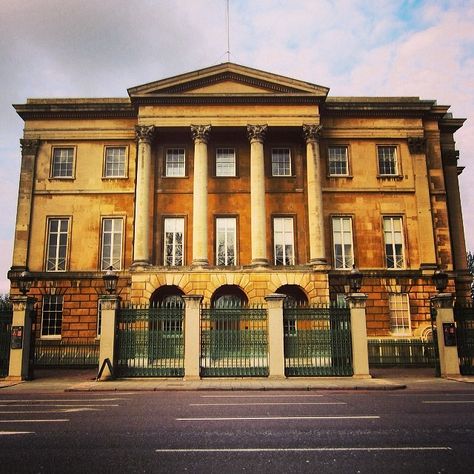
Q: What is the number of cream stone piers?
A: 6